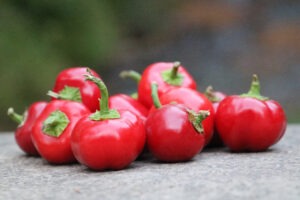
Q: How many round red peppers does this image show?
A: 10